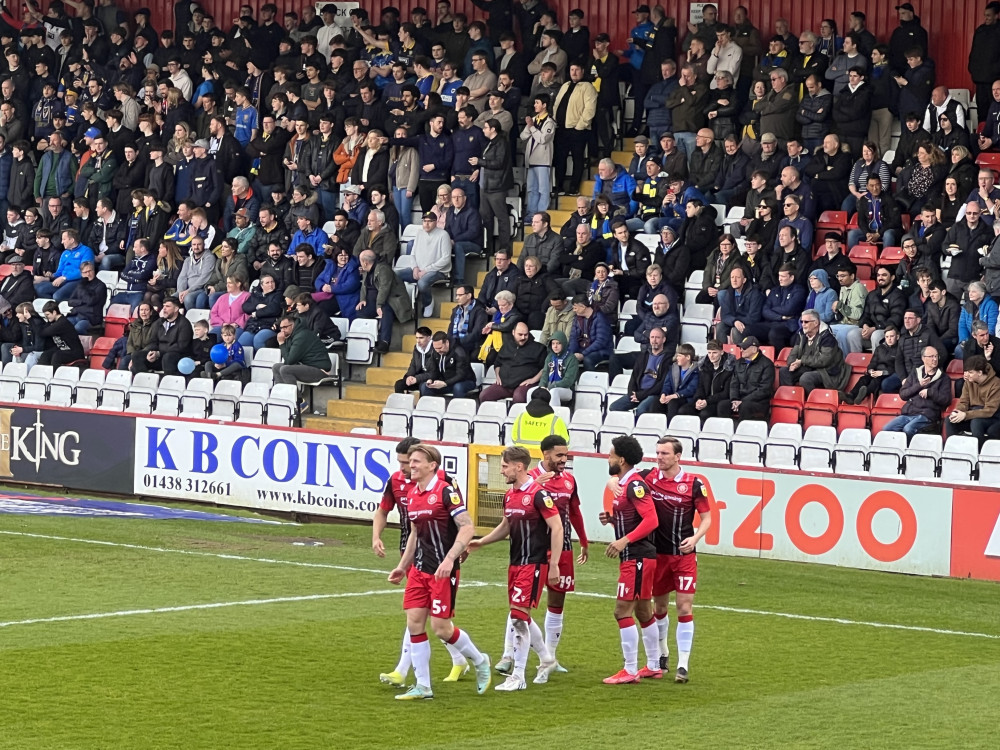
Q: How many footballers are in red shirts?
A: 6